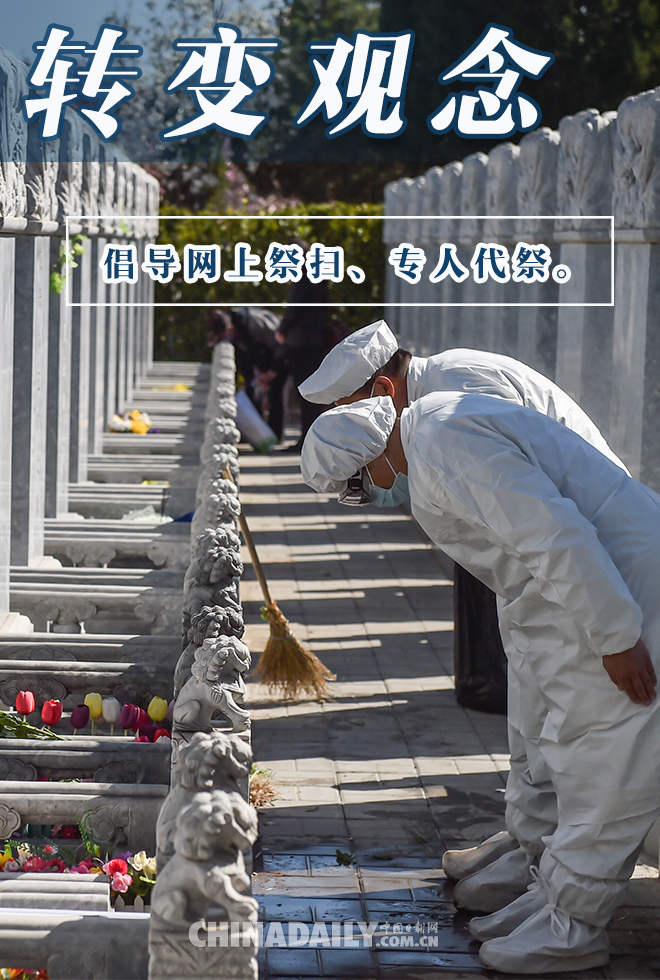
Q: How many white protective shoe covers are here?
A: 4